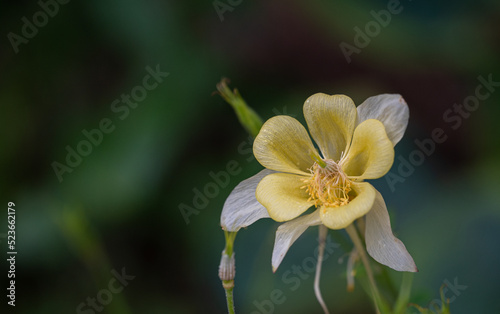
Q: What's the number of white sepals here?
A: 4